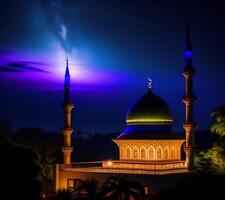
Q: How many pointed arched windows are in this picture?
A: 7